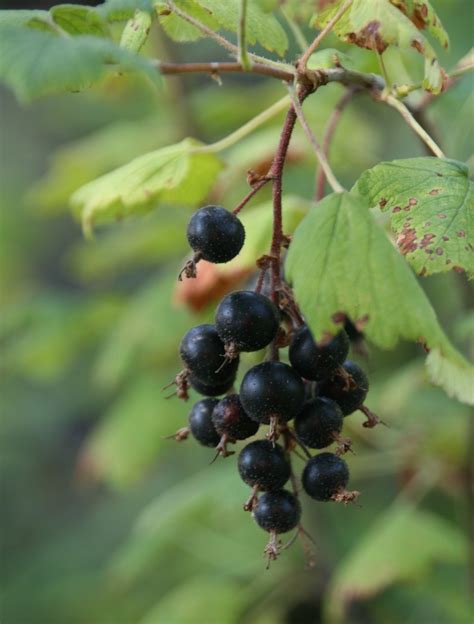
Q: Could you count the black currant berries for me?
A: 13